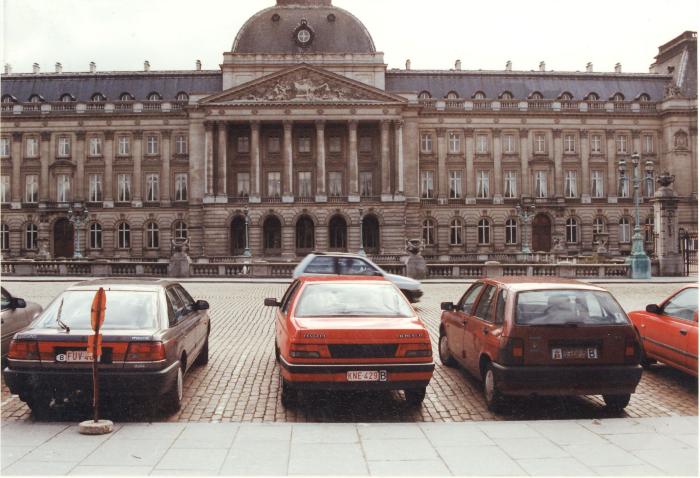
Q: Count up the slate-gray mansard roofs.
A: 2